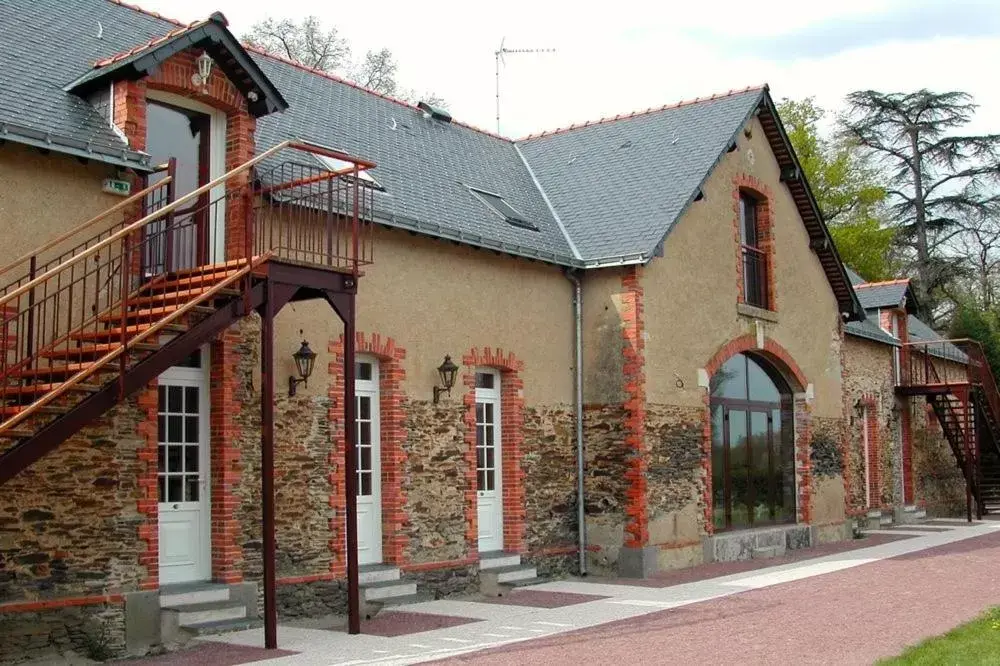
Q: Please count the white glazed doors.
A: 3